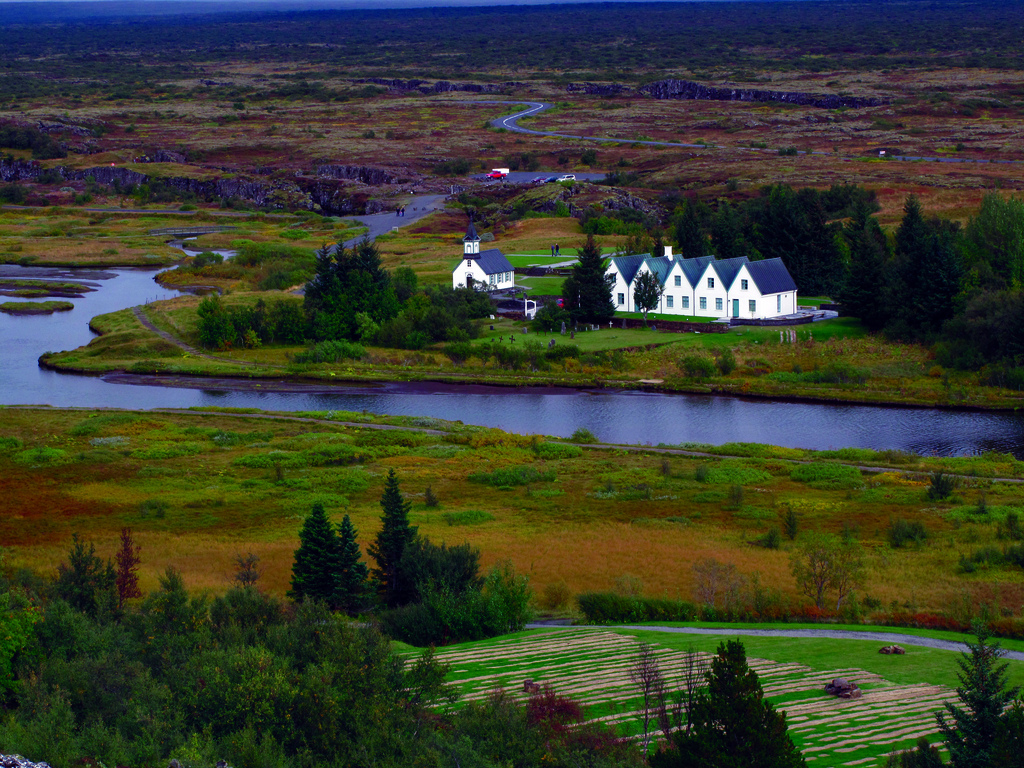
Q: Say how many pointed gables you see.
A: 5